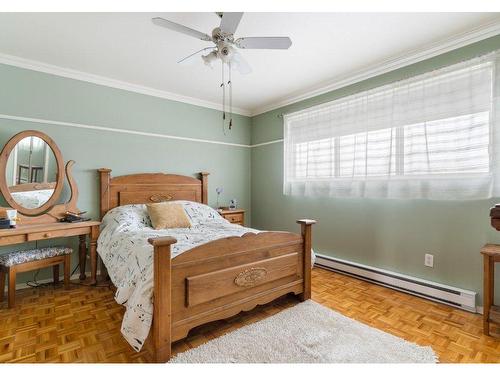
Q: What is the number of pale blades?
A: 5